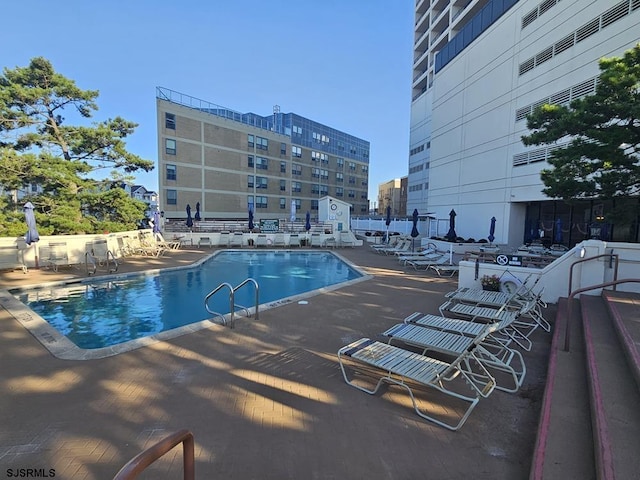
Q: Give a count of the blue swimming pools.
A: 1